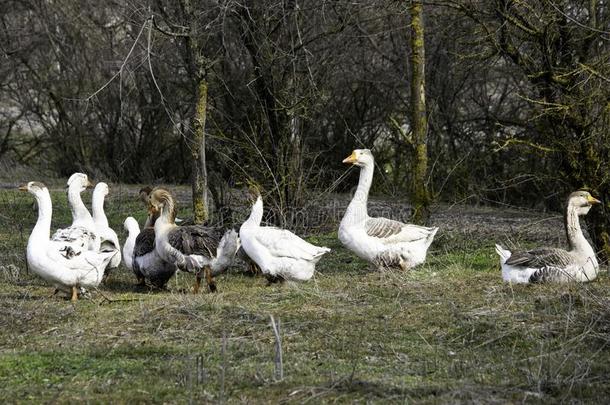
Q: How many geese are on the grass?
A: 9